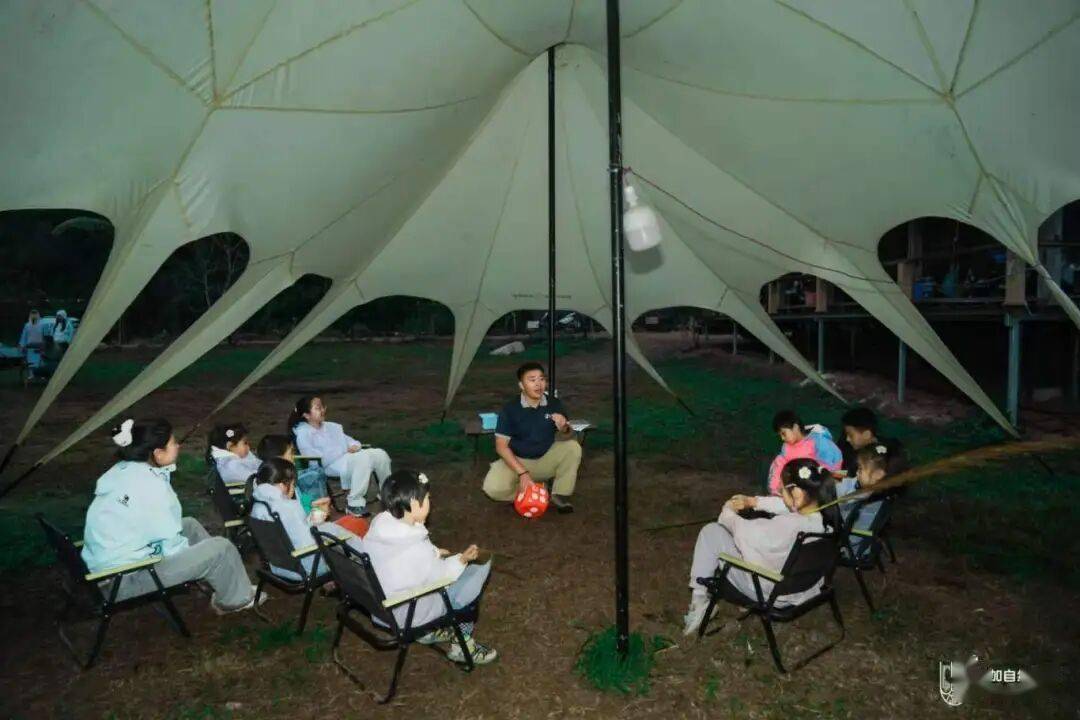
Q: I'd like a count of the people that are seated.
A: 10